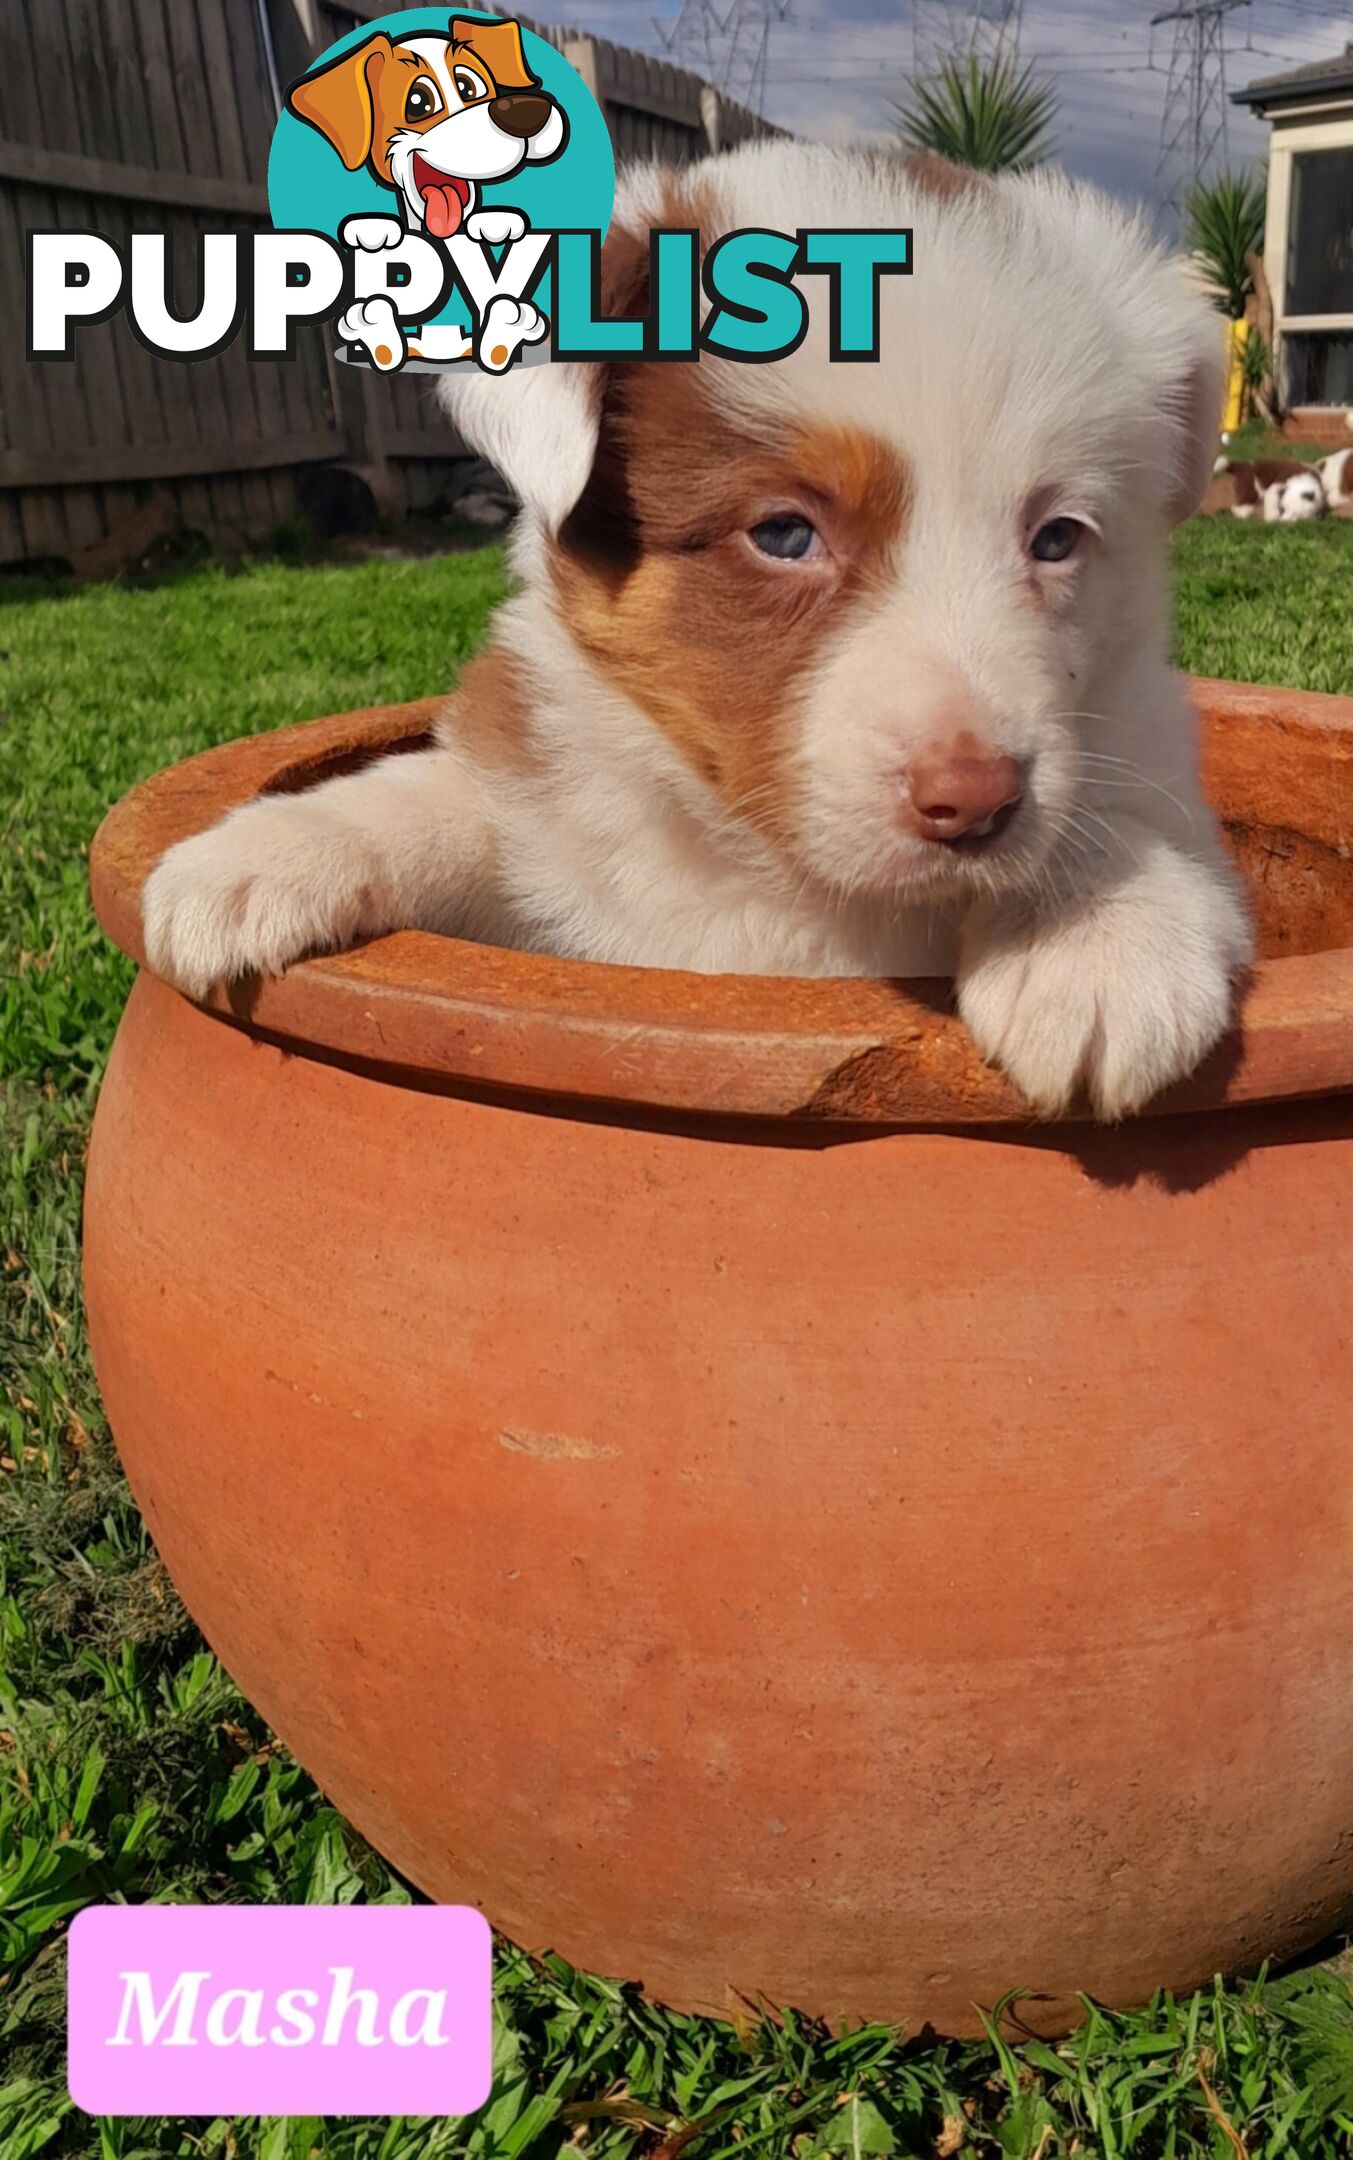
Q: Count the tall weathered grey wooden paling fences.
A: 1